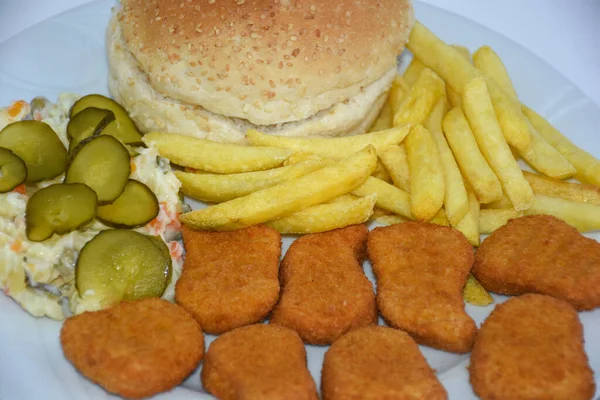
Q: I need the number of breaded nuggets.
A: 8